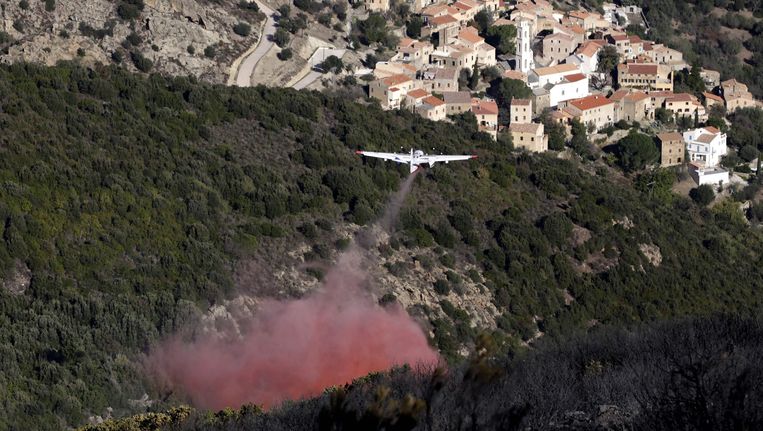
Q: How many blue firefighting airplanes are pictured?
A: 0